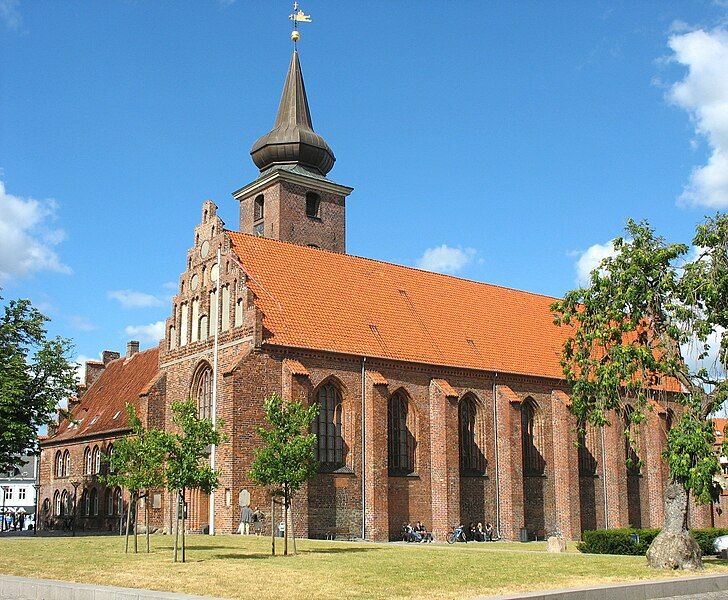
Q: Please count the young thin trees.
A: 3